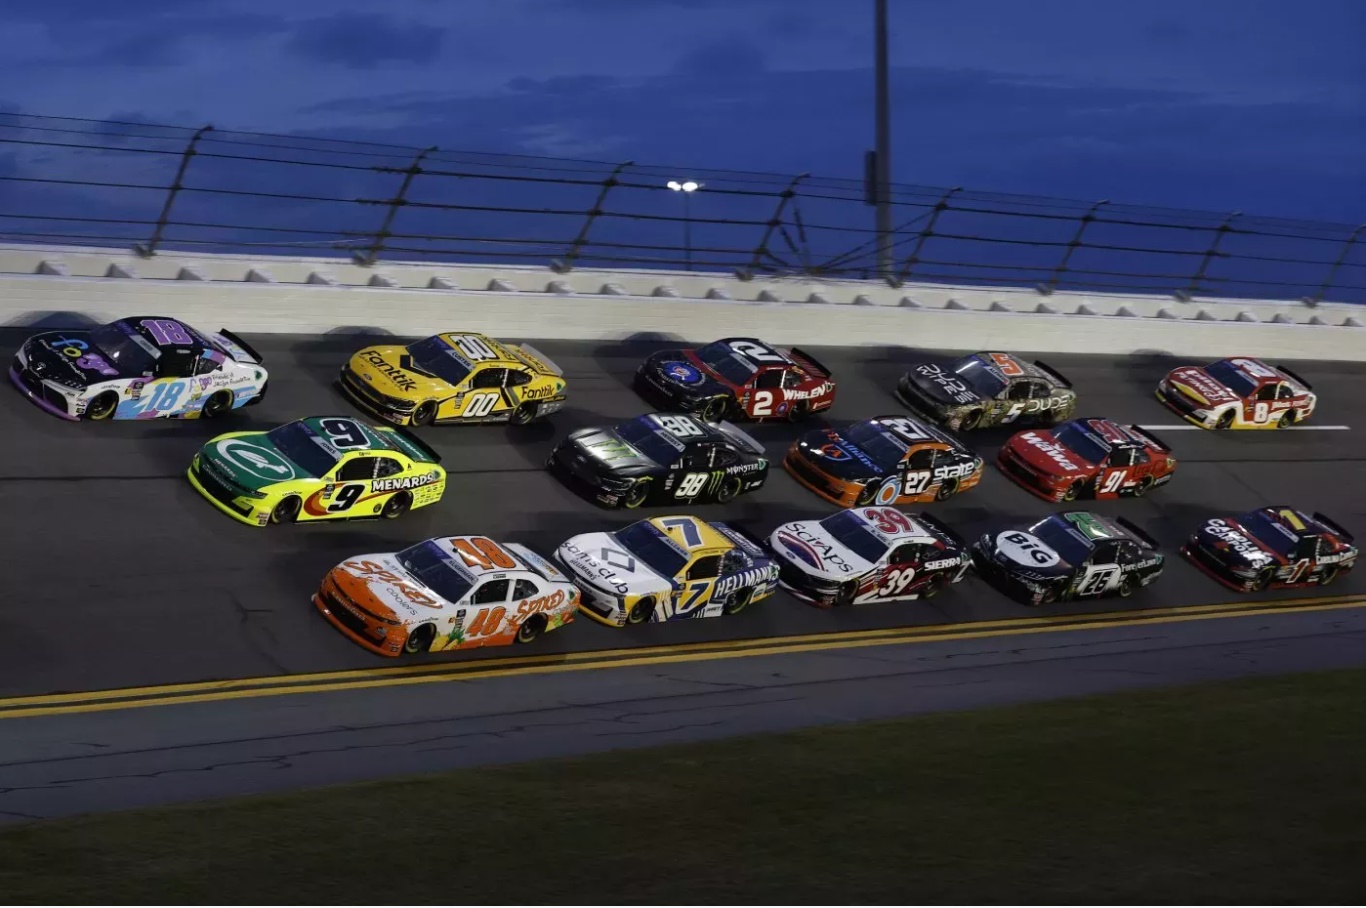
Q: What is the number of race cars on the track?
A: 14